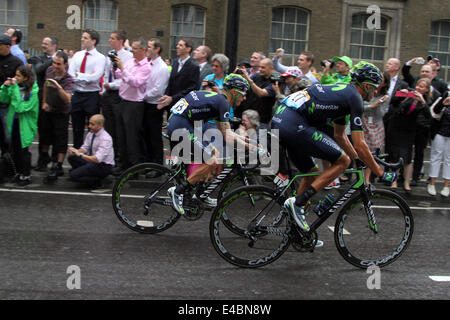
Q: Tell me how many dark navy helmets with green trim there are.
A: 2